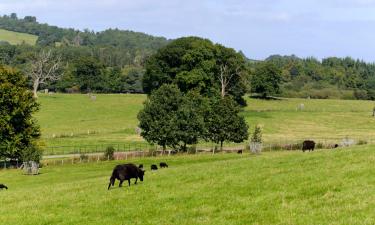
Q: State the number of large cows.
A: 2